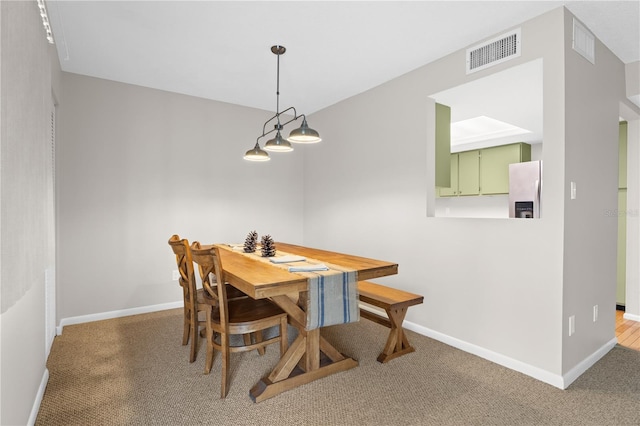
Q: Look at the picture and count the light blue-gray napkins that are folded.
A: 2